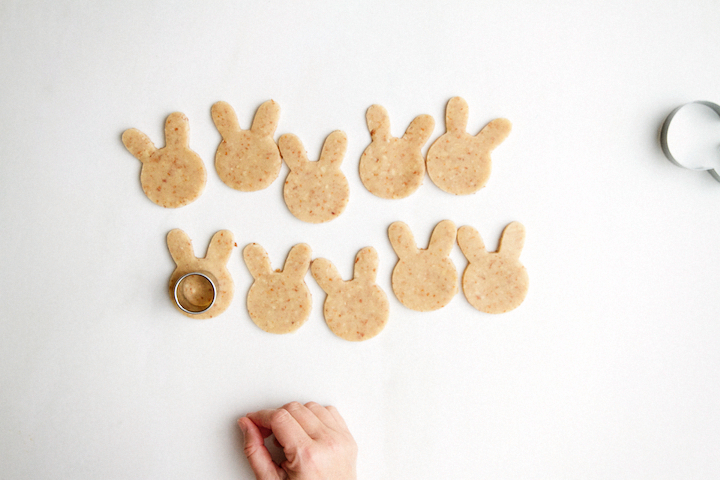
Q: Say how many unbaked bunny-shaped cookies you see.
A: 10